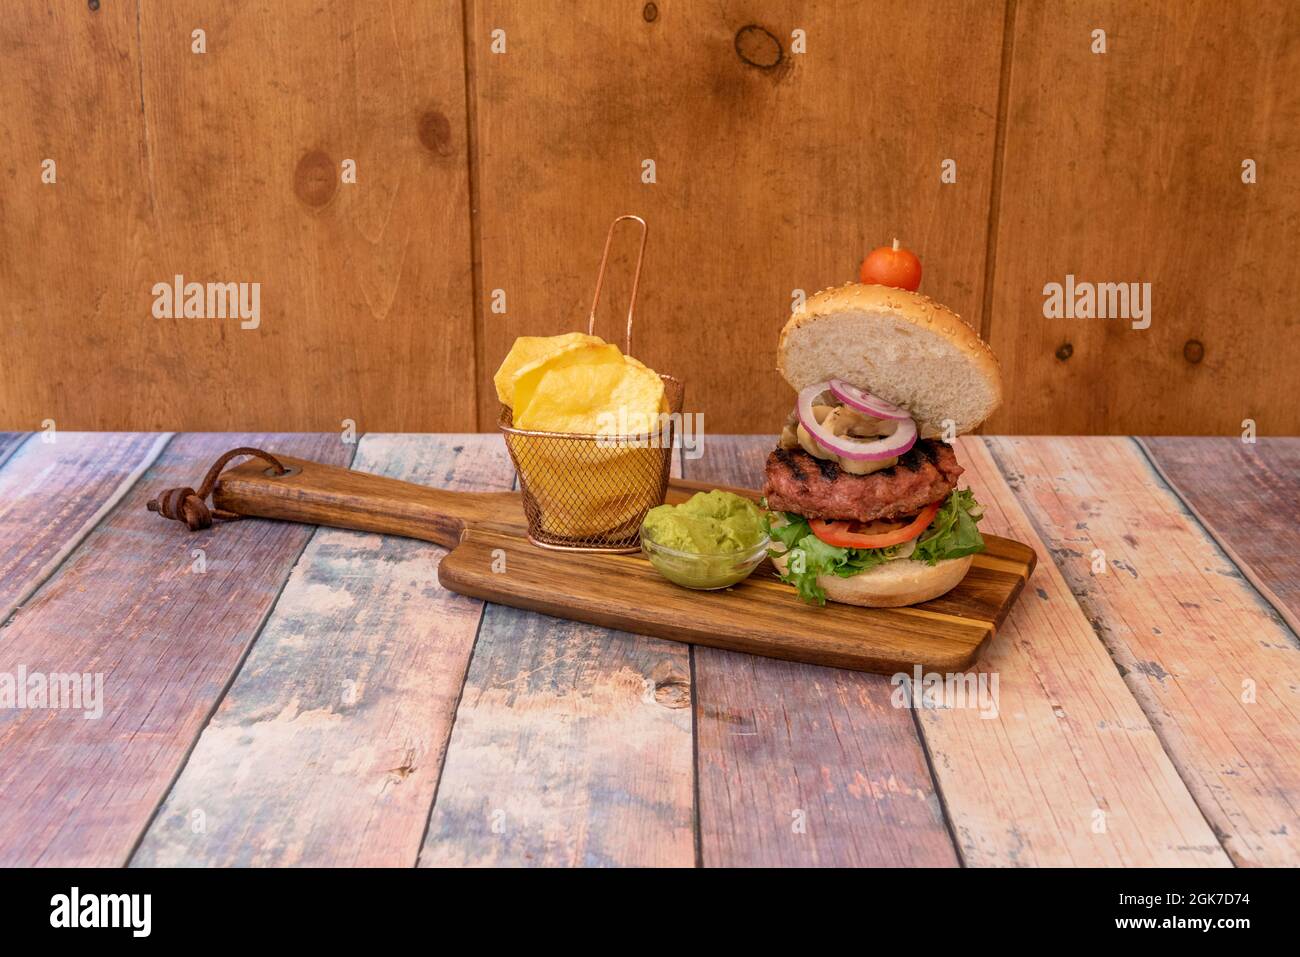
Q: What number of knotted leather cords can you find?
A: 1